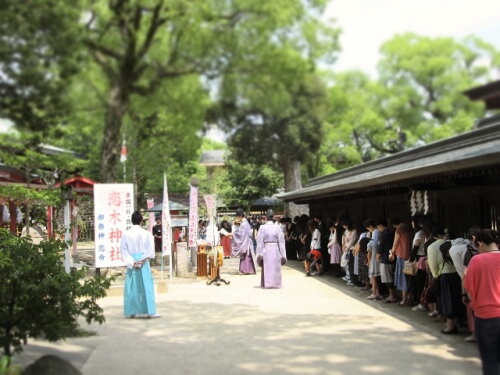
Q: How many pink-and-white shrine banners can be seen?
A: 4